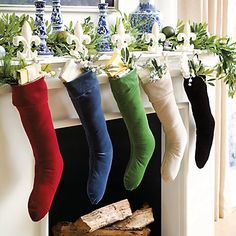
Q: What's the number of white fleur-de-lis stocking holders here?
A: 5